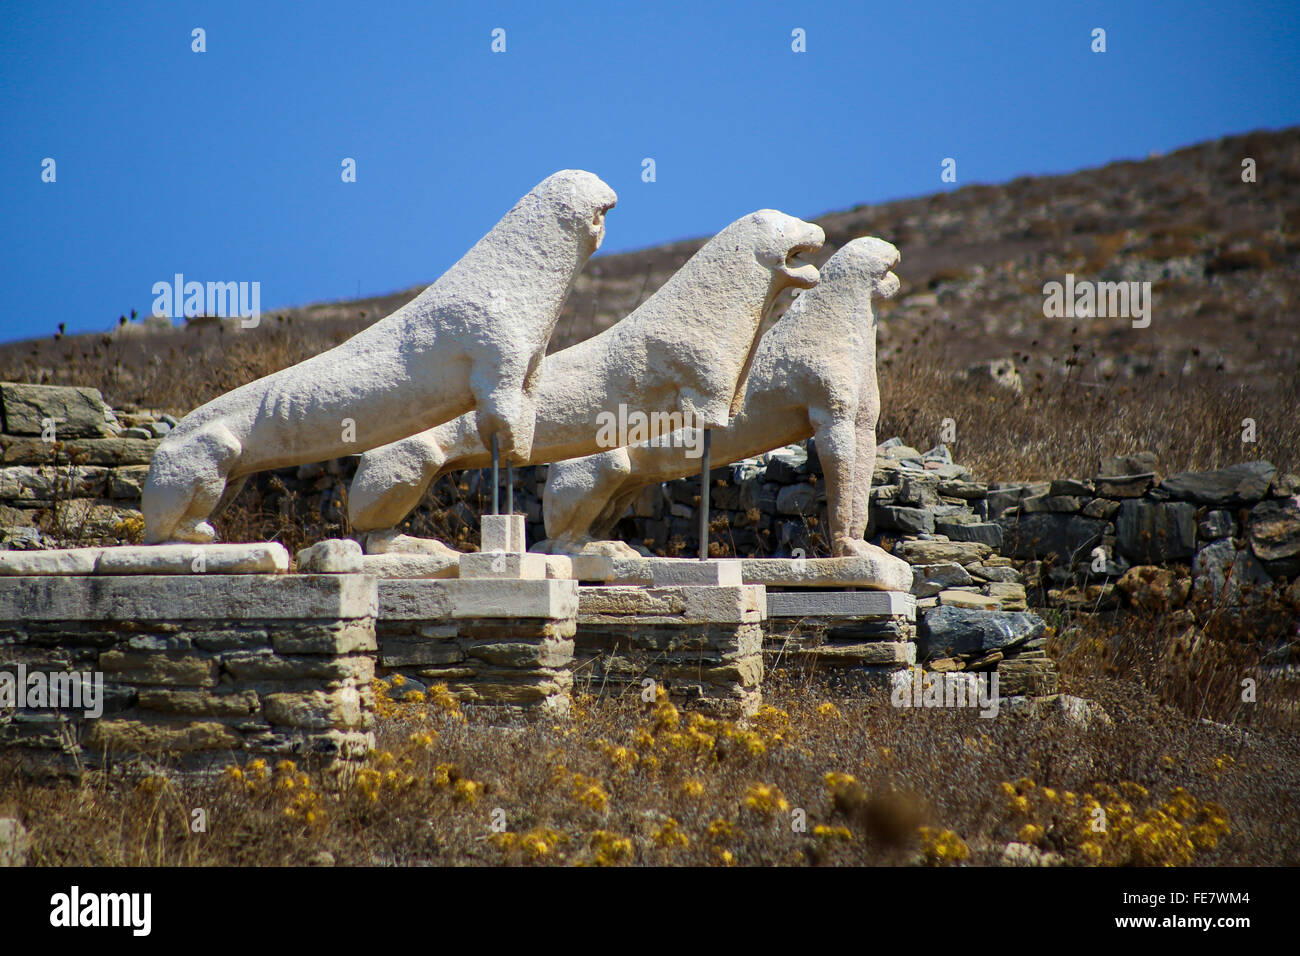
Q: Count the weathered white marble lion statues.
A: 3